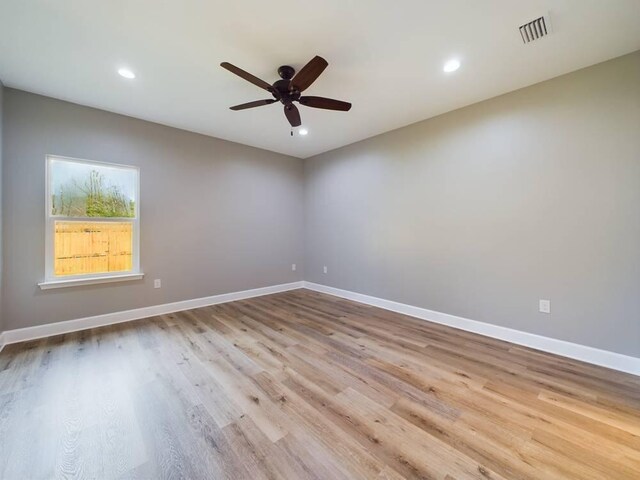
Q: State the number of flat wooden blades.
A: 5